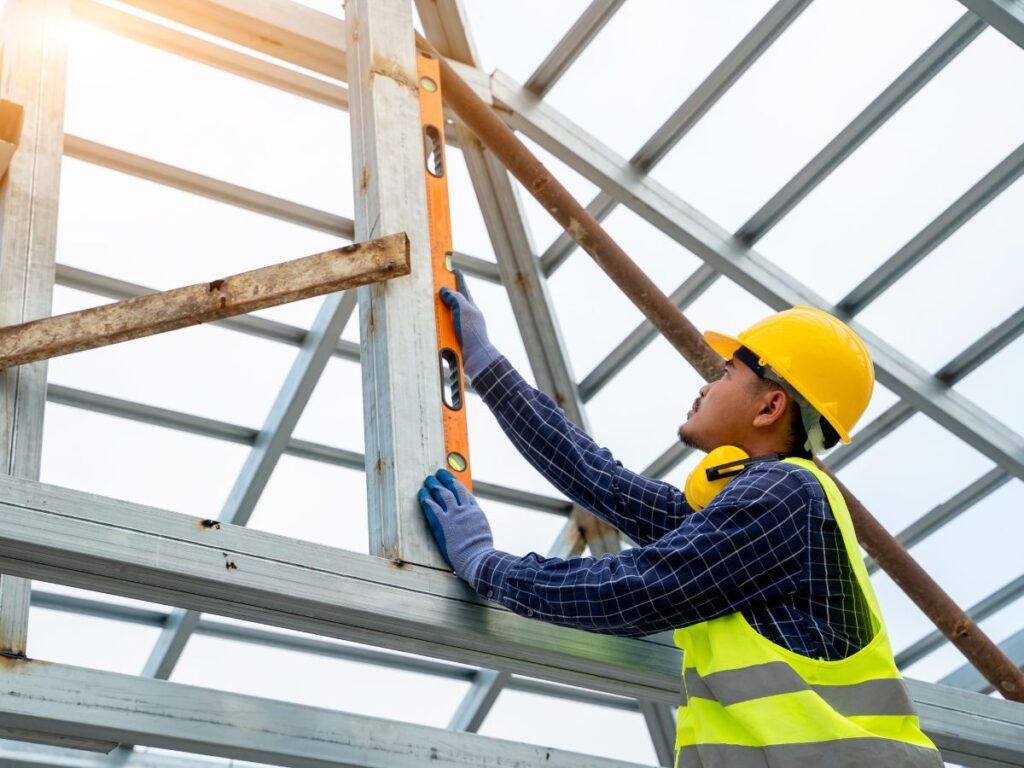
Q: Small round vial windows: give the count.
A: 2